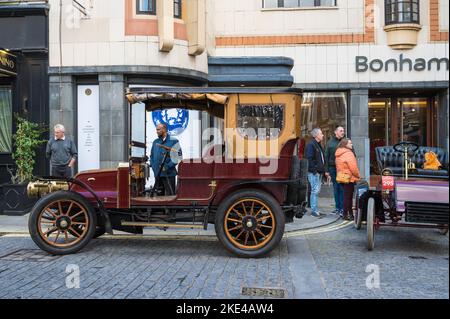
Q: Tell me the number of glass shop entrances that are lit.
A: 1